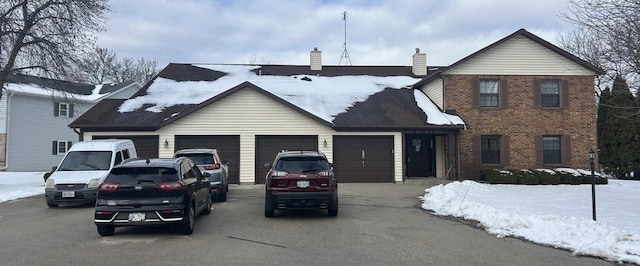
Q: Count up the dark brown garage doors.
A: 4